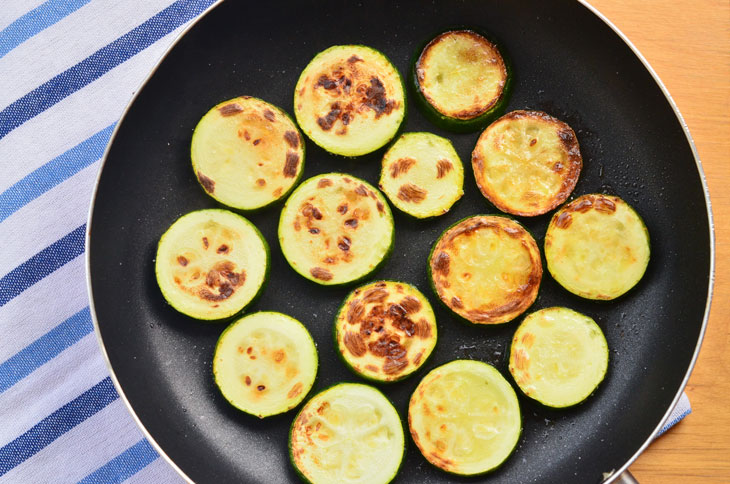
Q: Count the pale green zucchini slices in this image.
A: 14